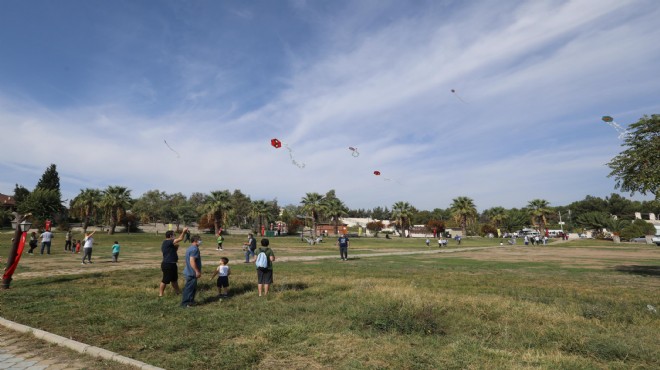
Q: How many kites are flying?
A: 6